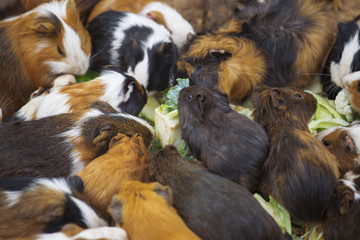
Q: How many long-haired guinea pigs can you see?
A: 1